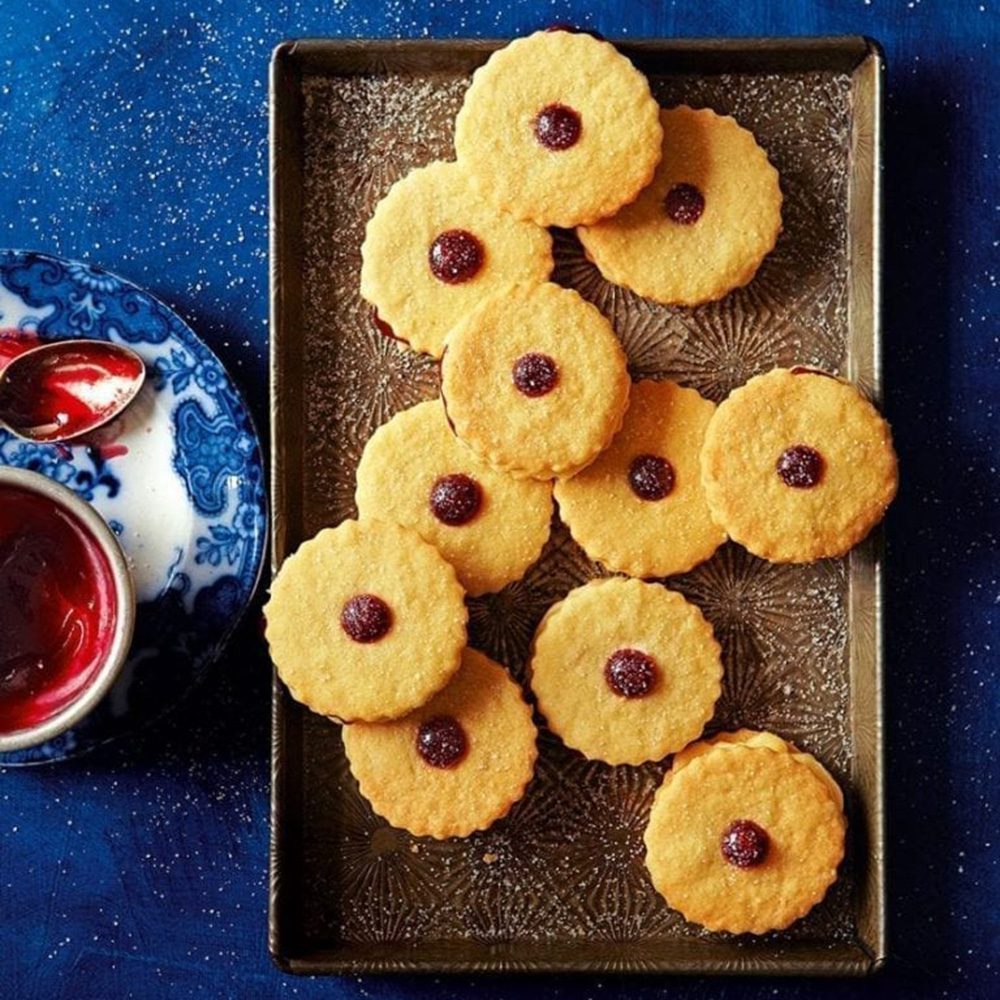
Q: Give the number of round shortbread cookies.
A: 11